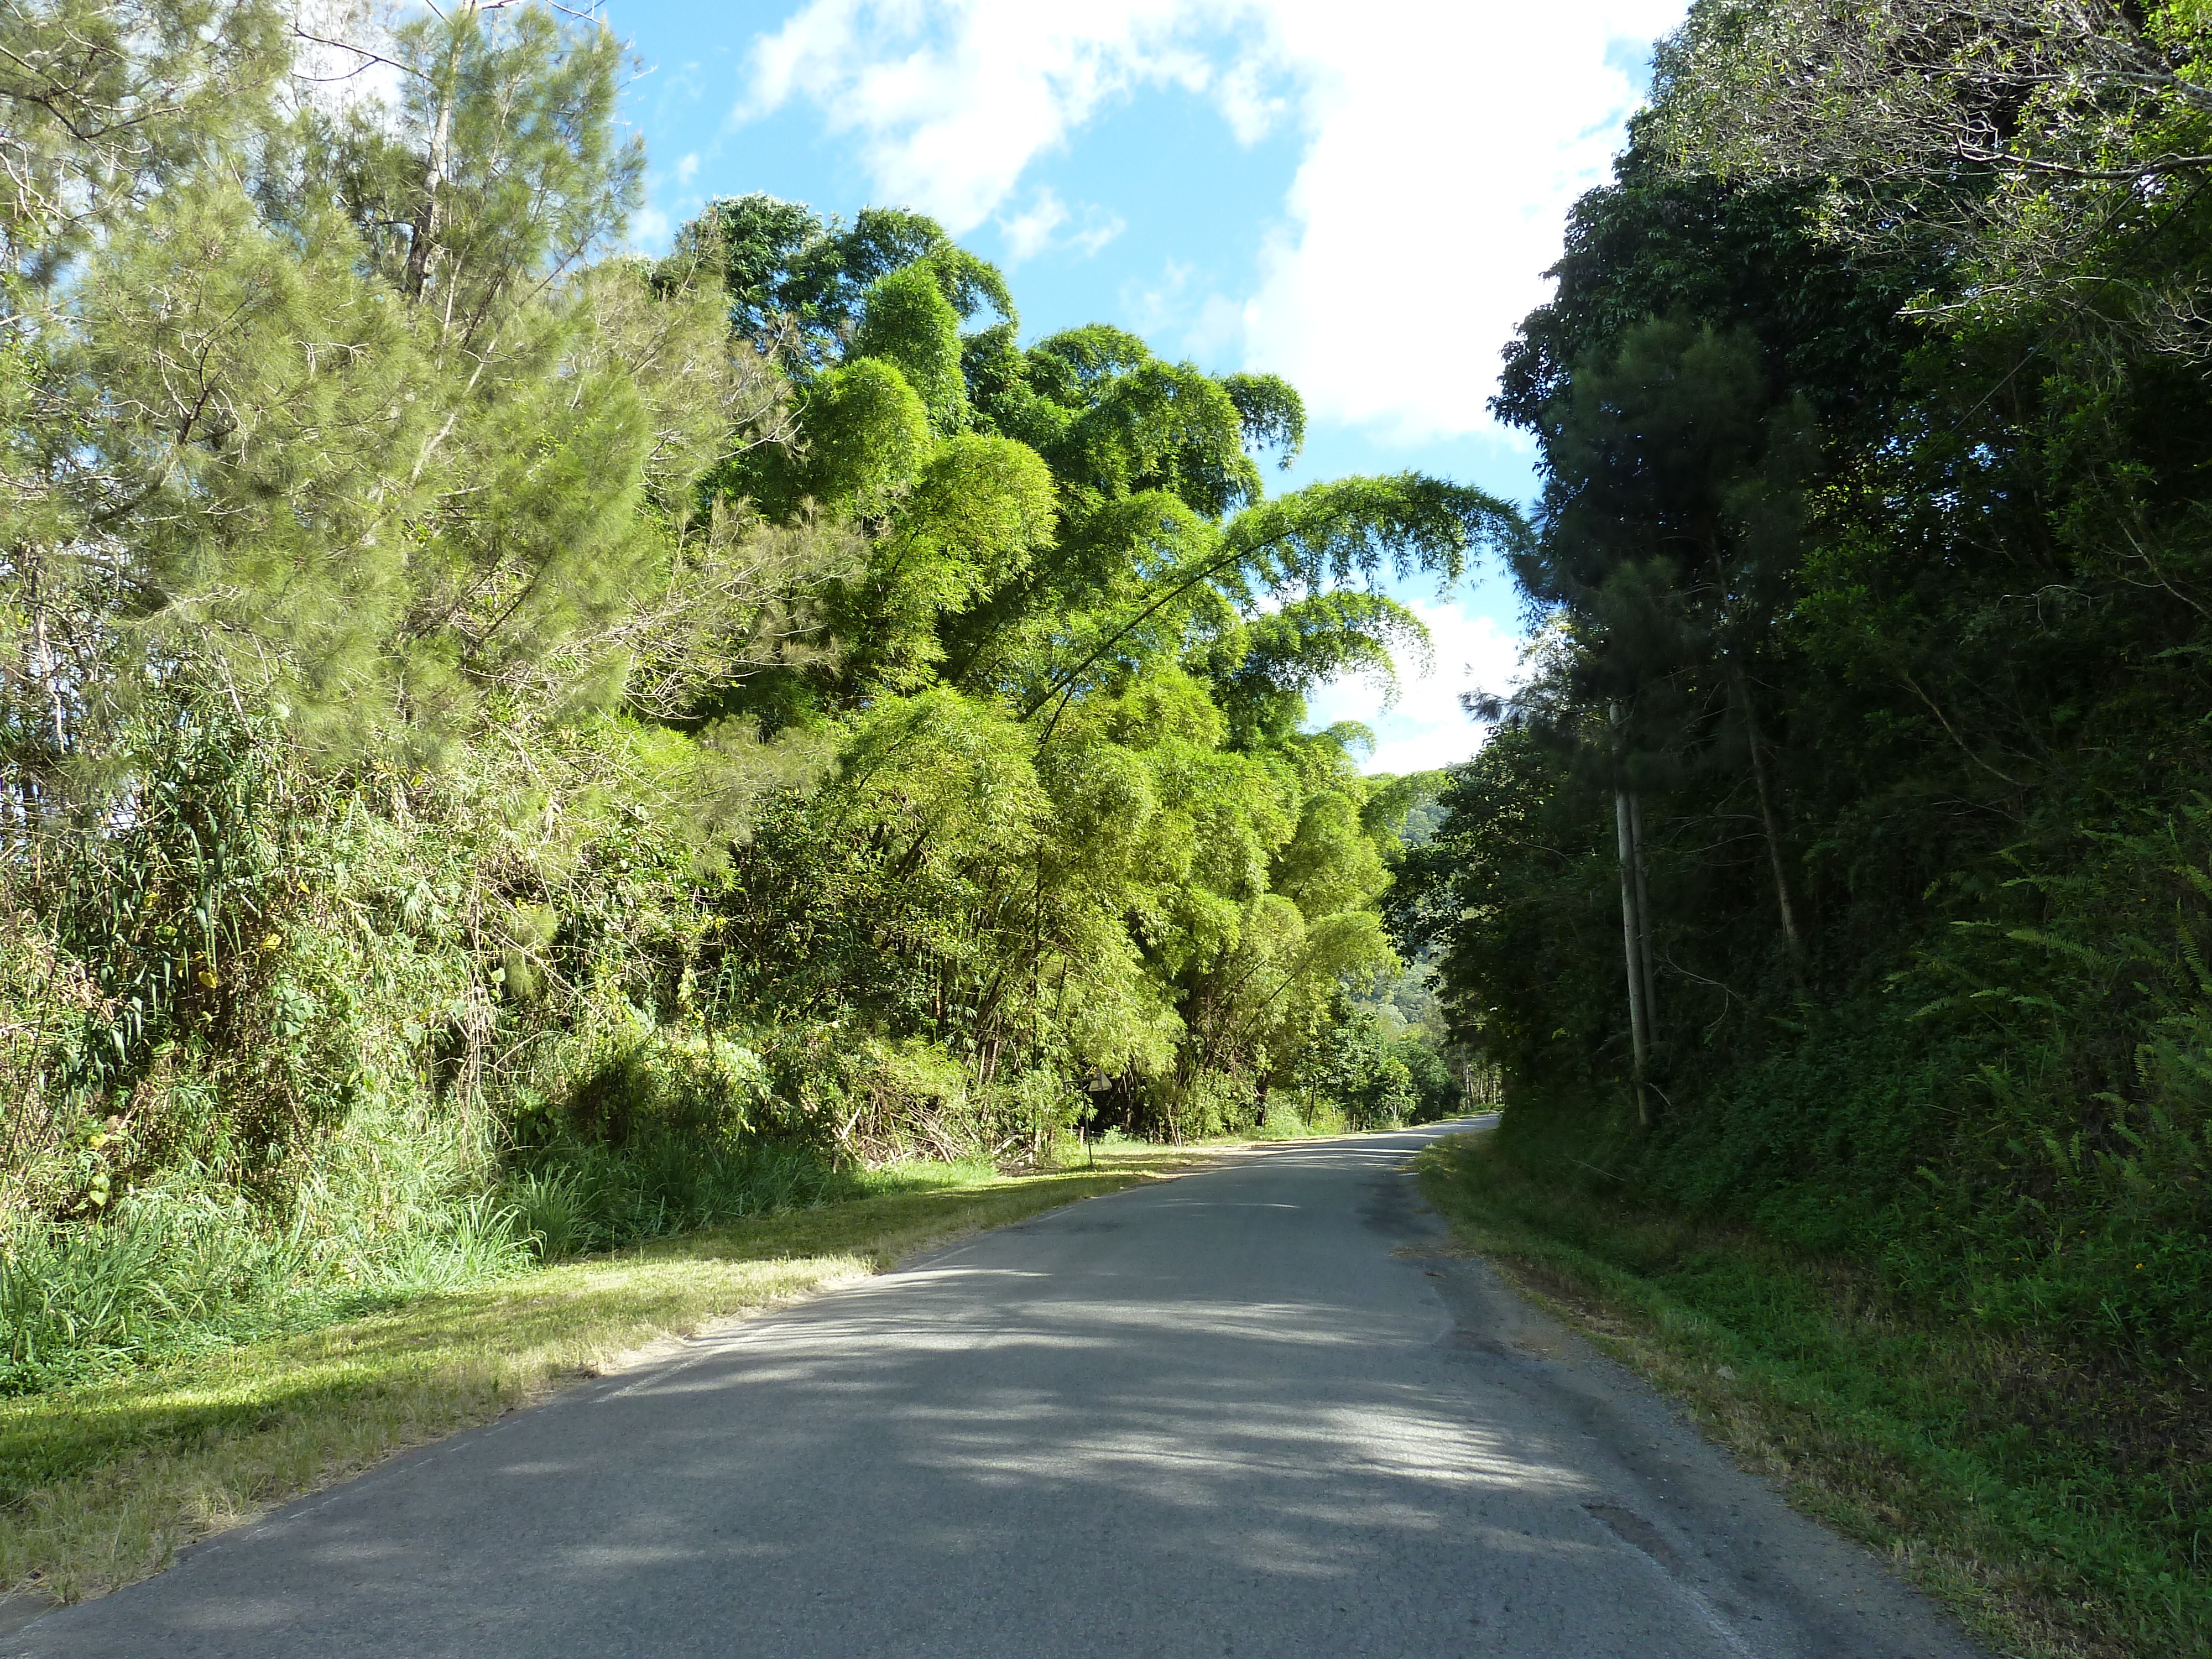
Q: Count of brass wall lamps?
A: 0